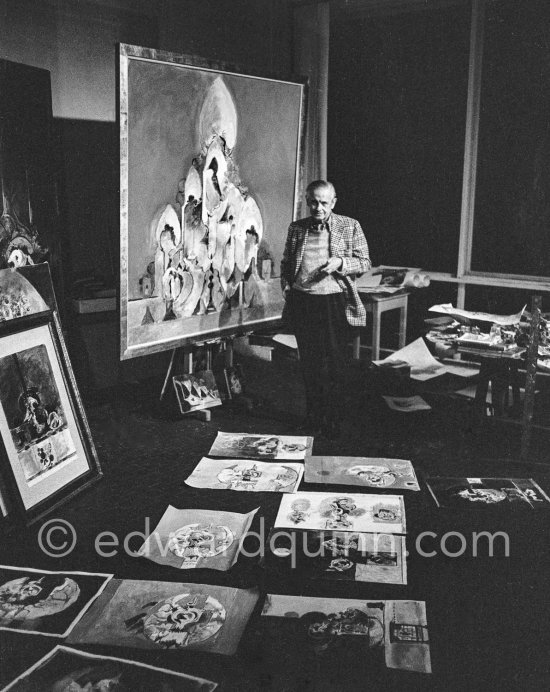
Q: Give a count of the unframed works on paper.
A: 11